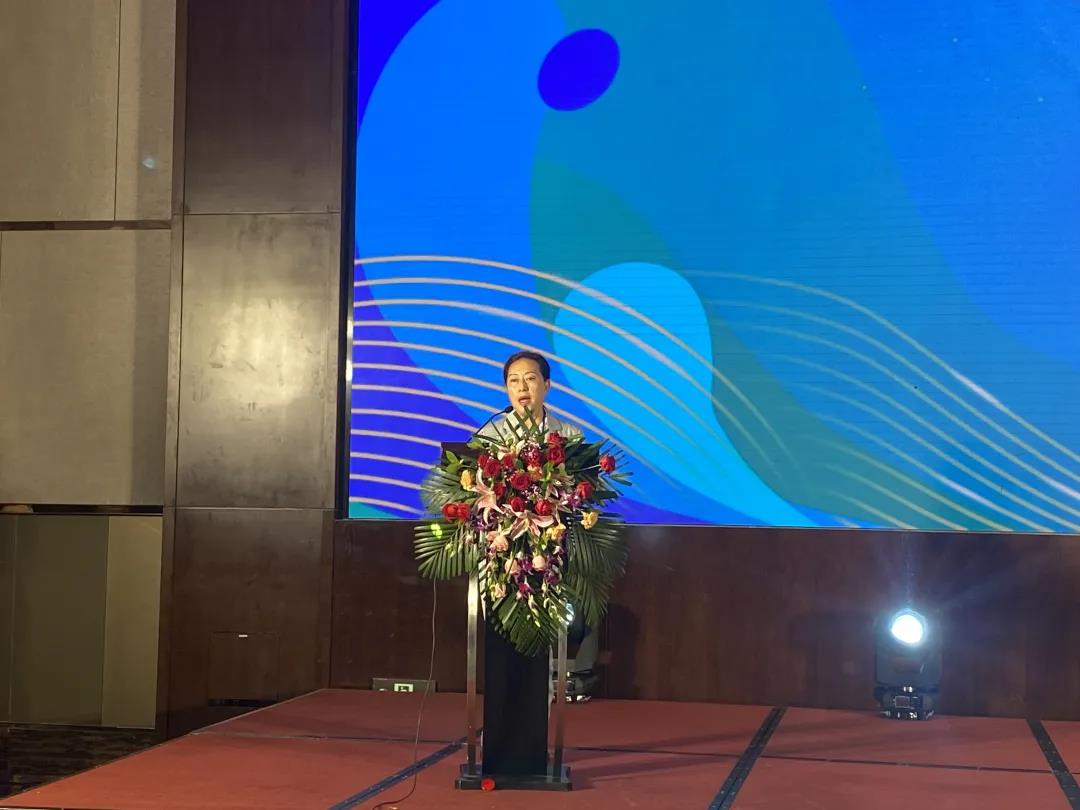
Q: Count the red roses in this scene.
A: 14